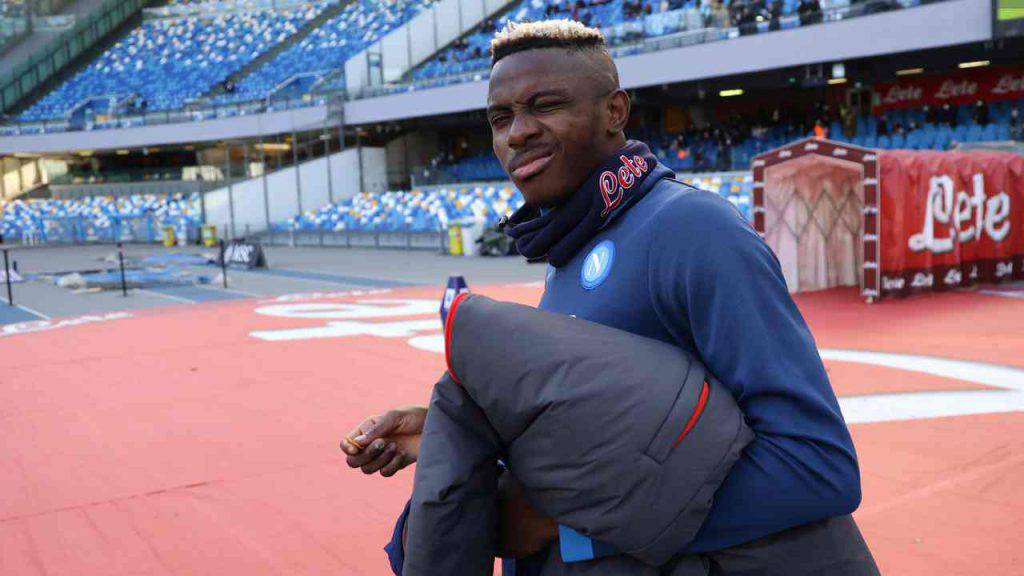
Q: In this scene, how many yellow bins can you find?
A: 3